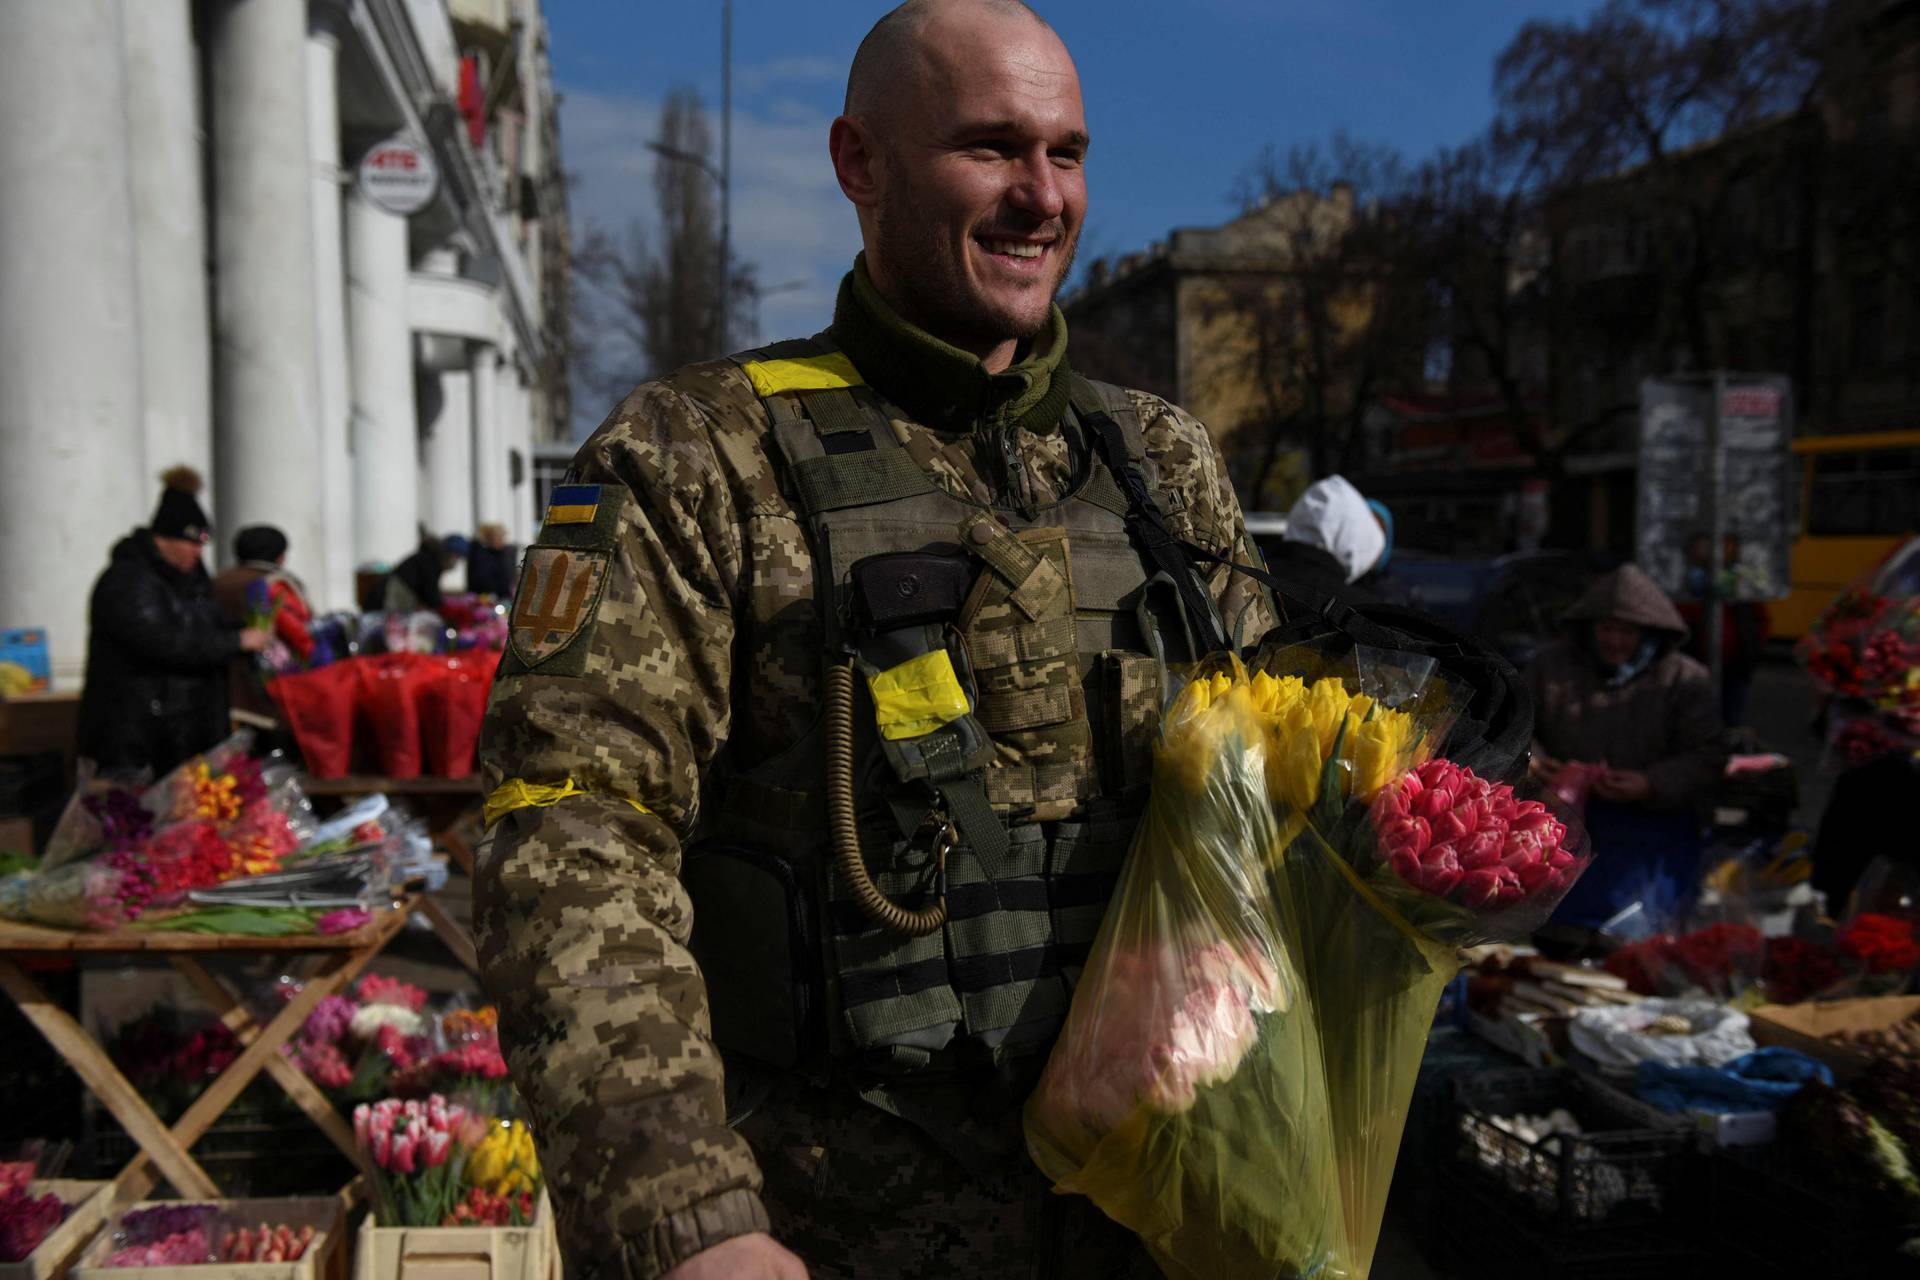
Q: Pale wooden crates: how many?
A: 3